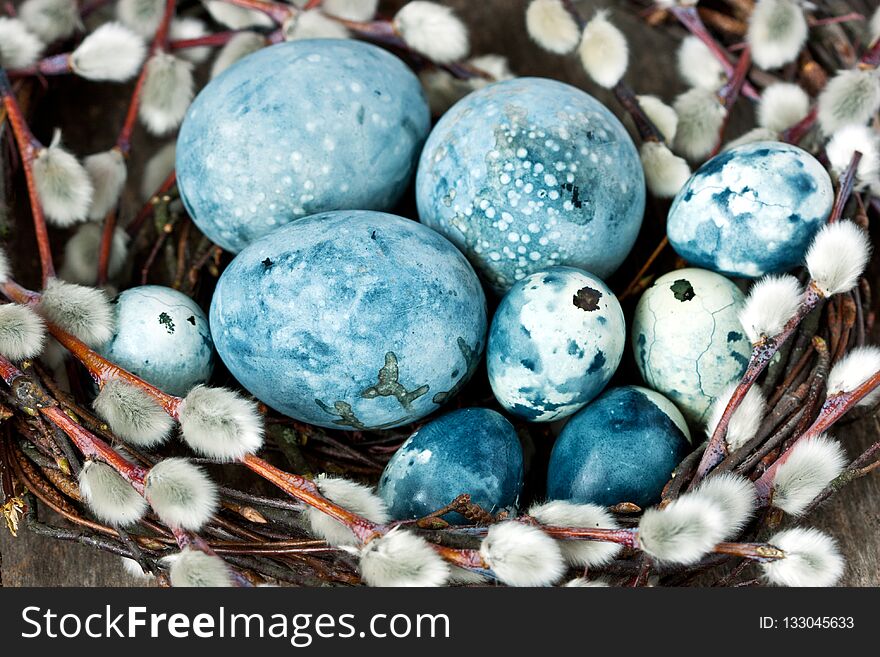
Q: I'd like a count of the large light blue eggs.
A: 3